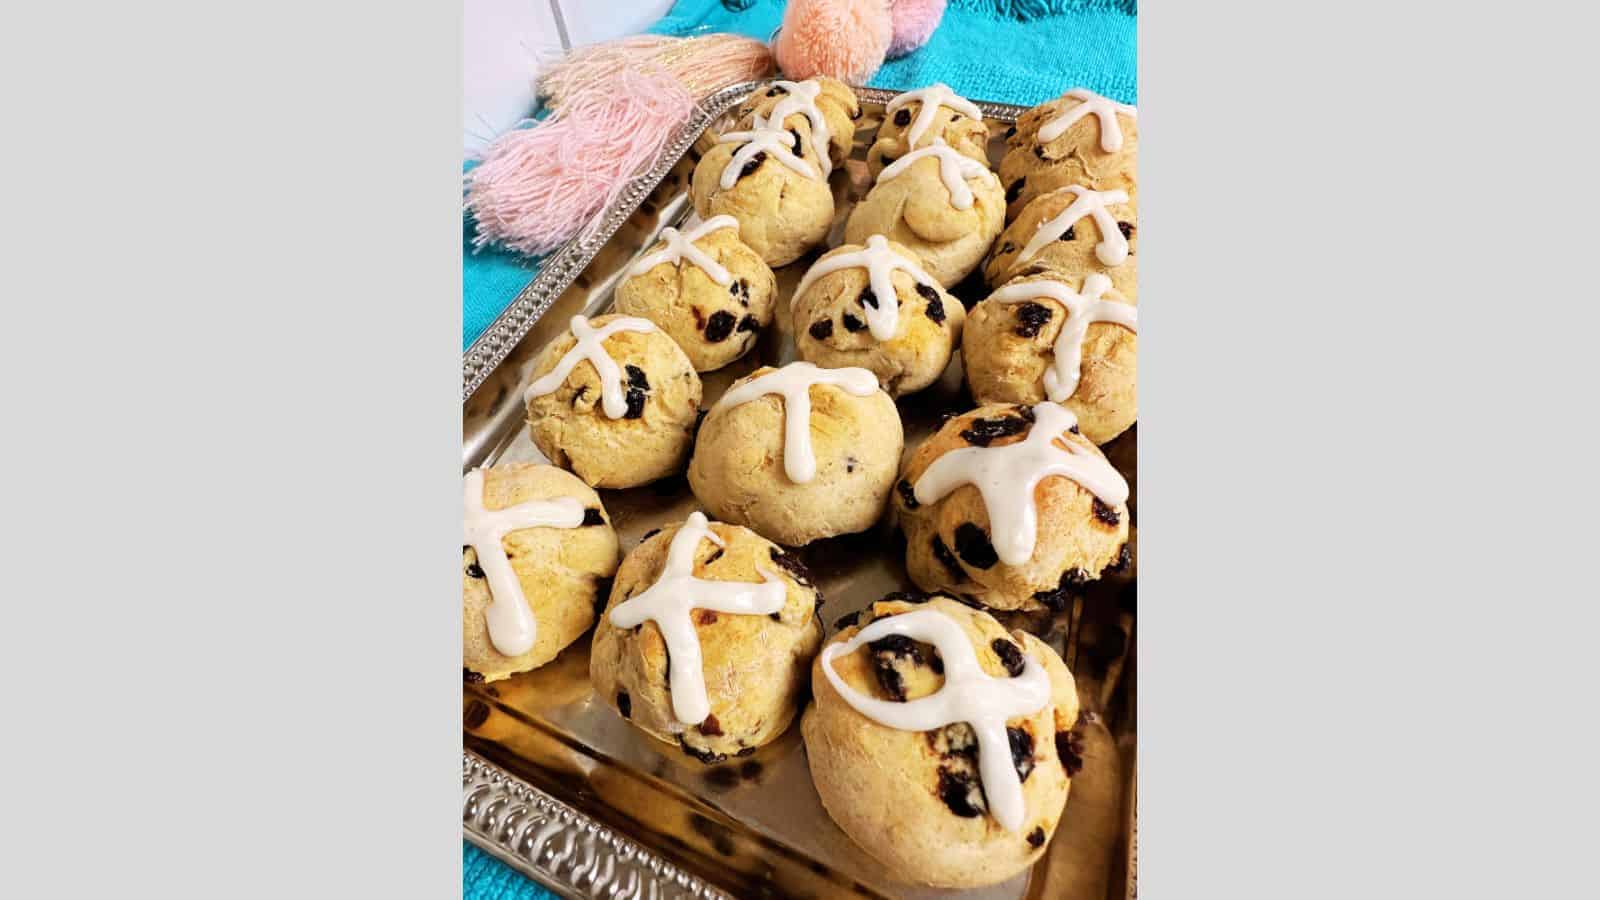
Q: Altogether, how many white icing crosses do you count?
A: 15